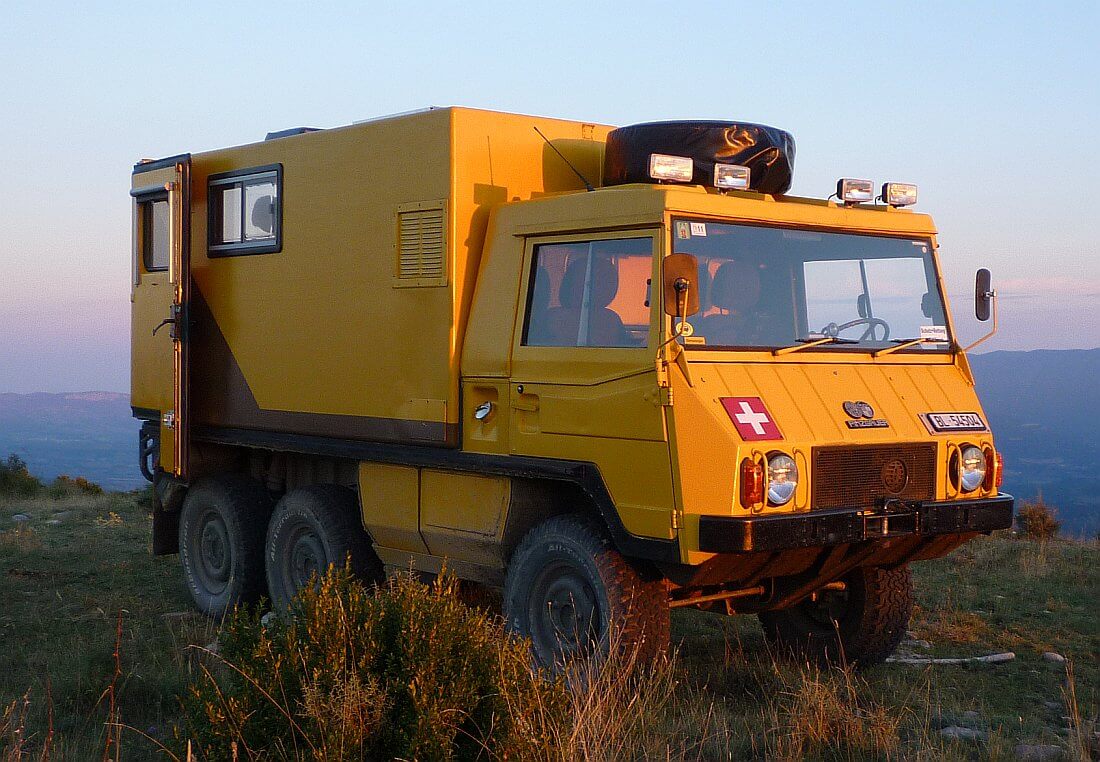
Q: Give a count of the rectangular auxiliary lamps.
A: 4